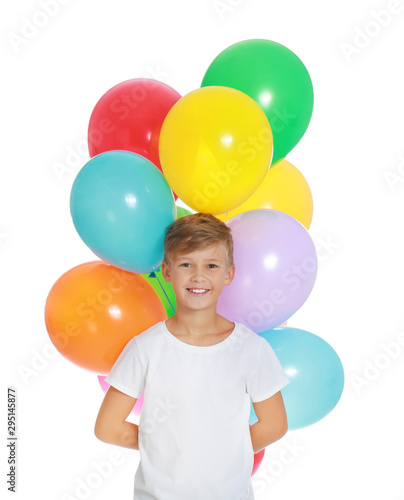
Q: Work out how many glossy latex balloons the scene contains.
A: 11